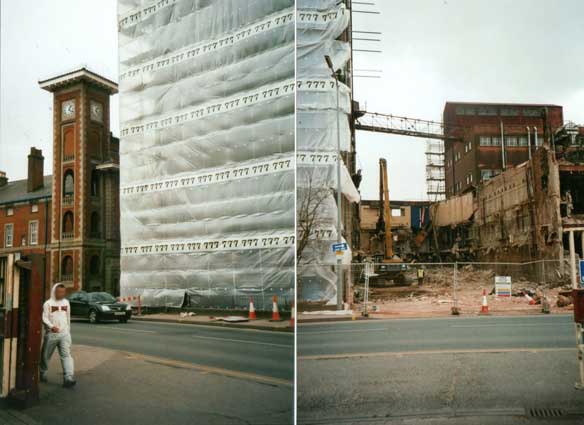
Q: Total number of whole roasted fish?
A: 0